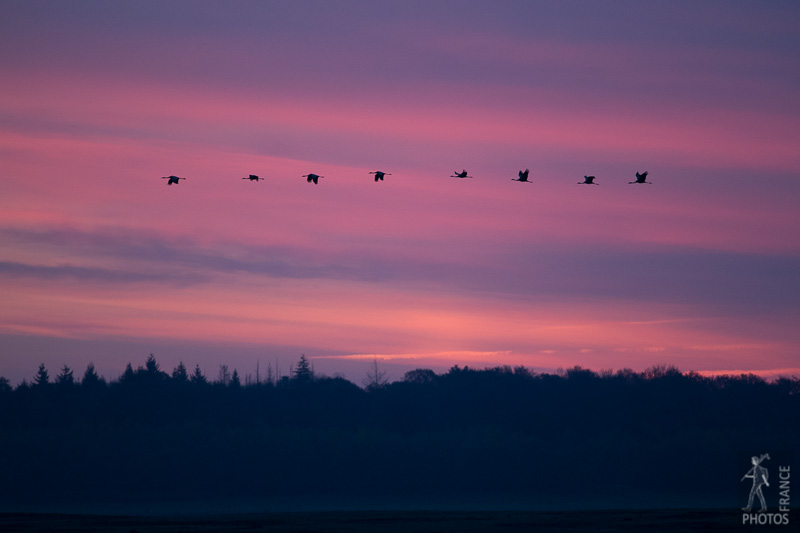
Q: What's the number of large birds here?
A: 8